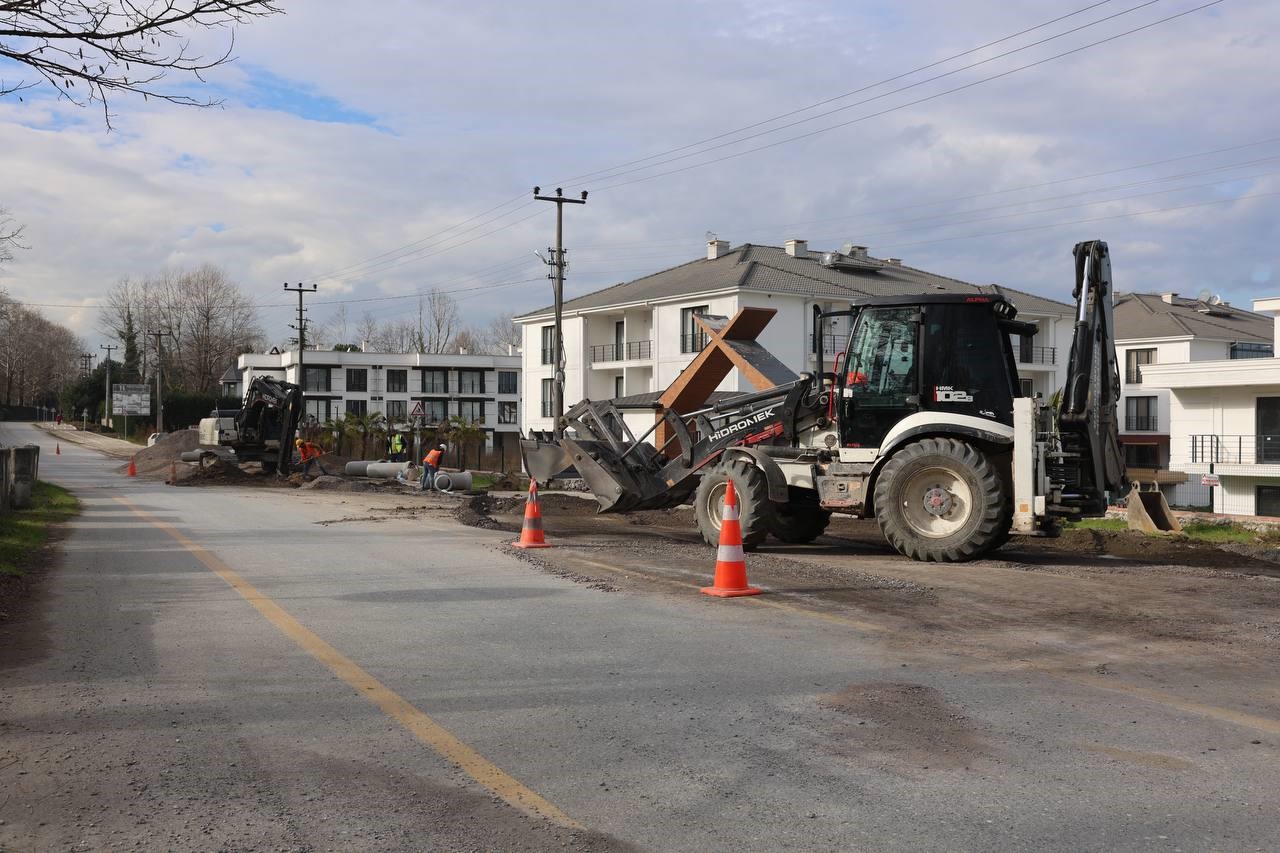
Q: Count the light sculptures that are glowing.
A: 0